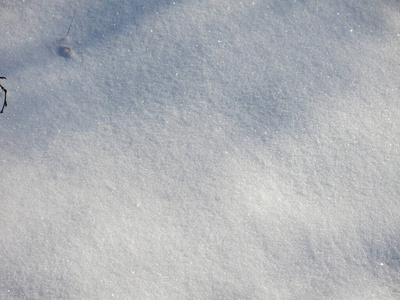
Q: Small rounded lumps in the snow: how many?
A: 1